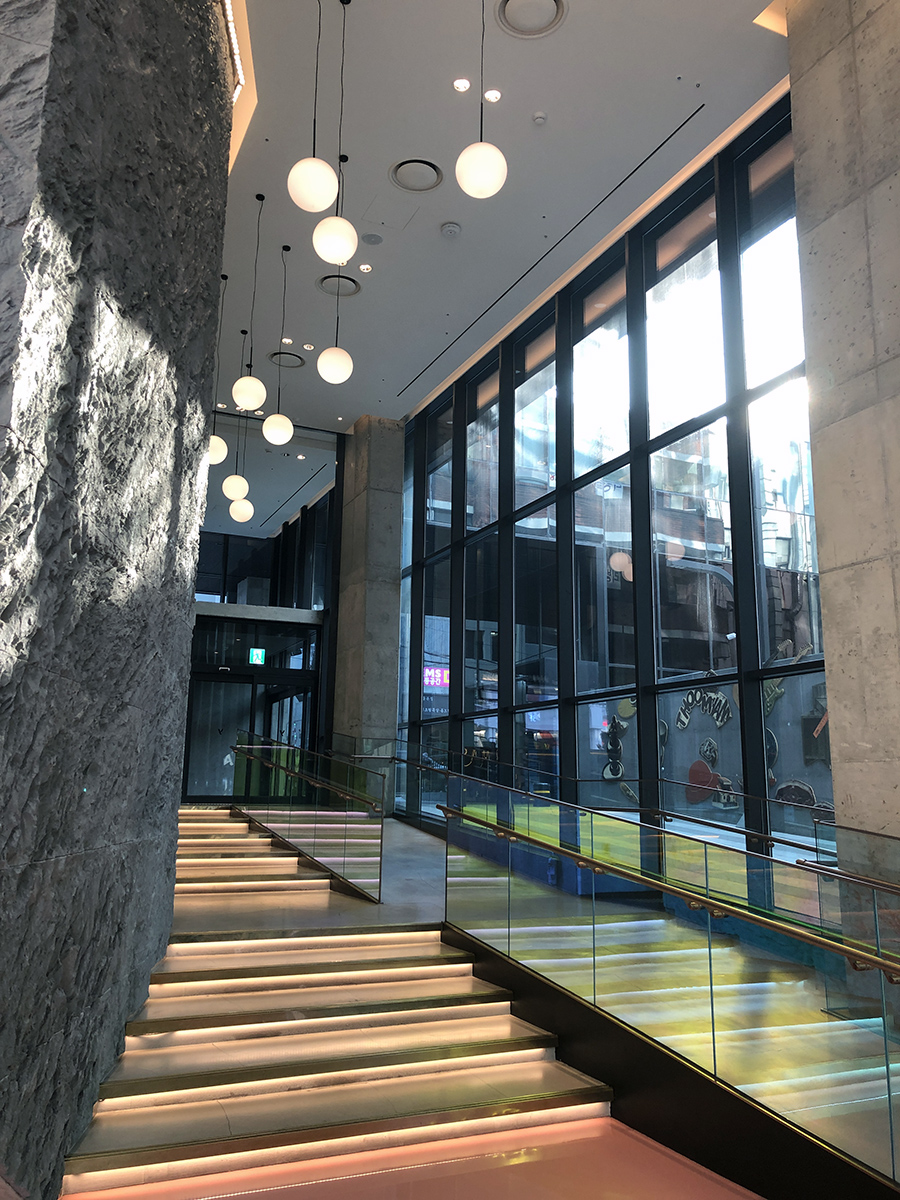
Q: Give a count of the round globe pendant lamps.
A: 9